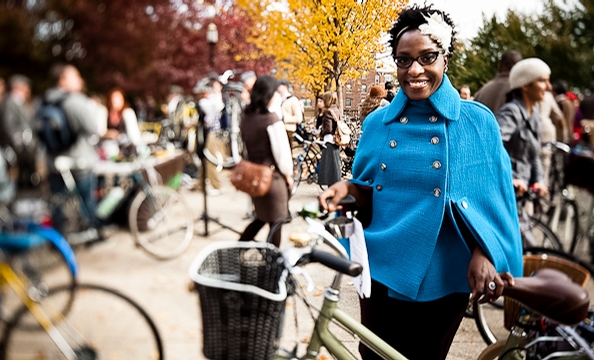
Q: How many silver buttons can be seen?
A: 9